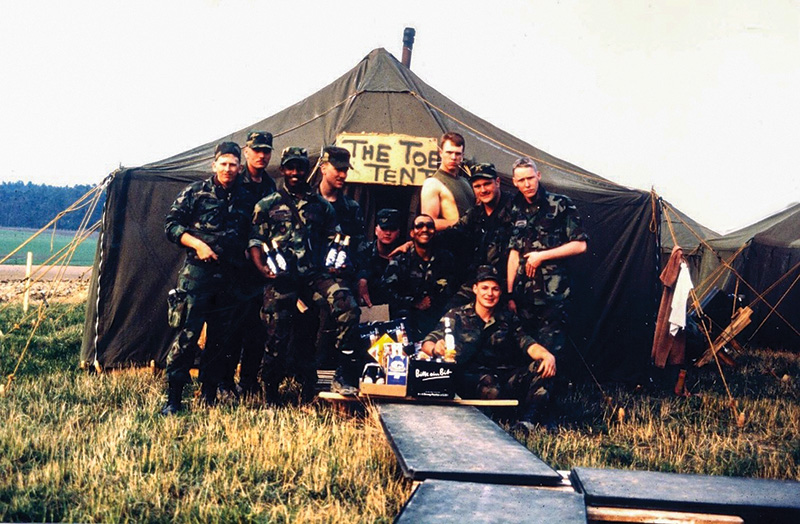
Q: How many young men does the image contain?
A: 10